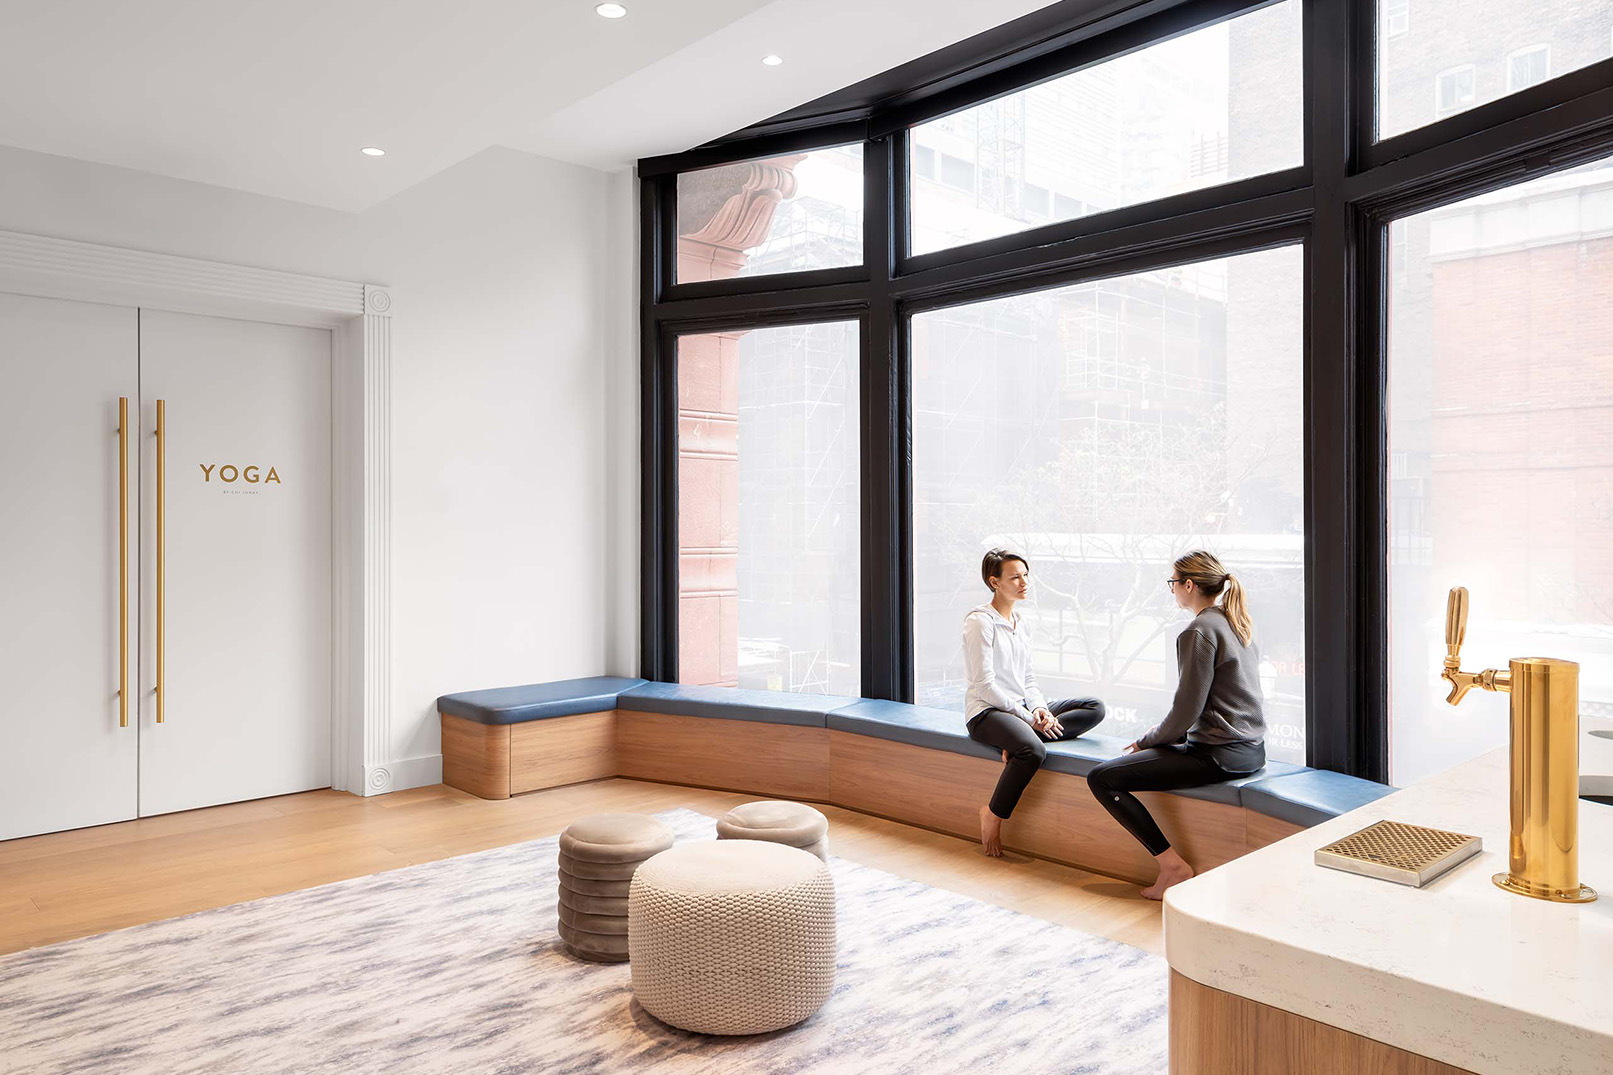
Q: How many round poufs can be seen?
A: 3